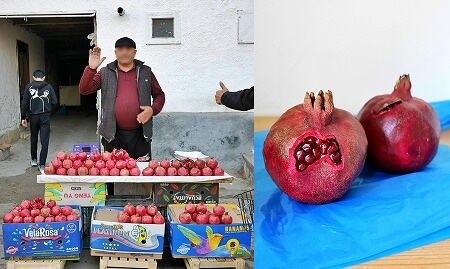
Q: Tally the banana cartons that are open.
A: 3